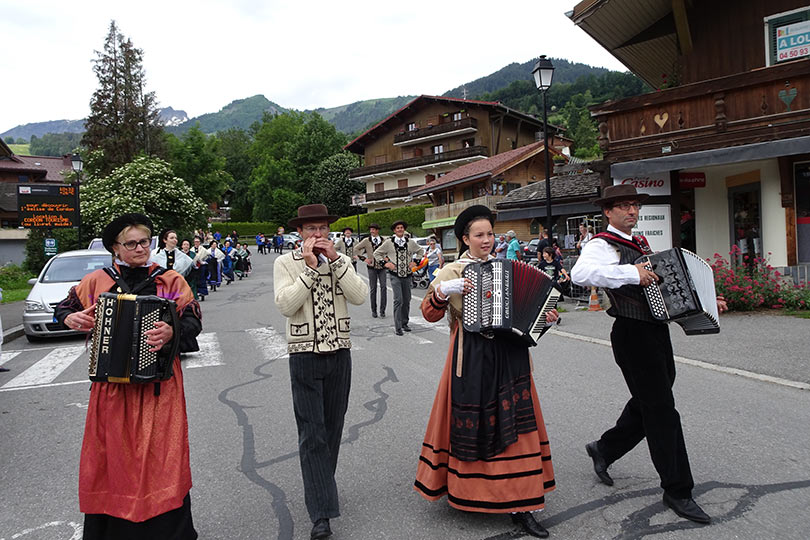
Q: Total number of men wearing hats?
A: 5